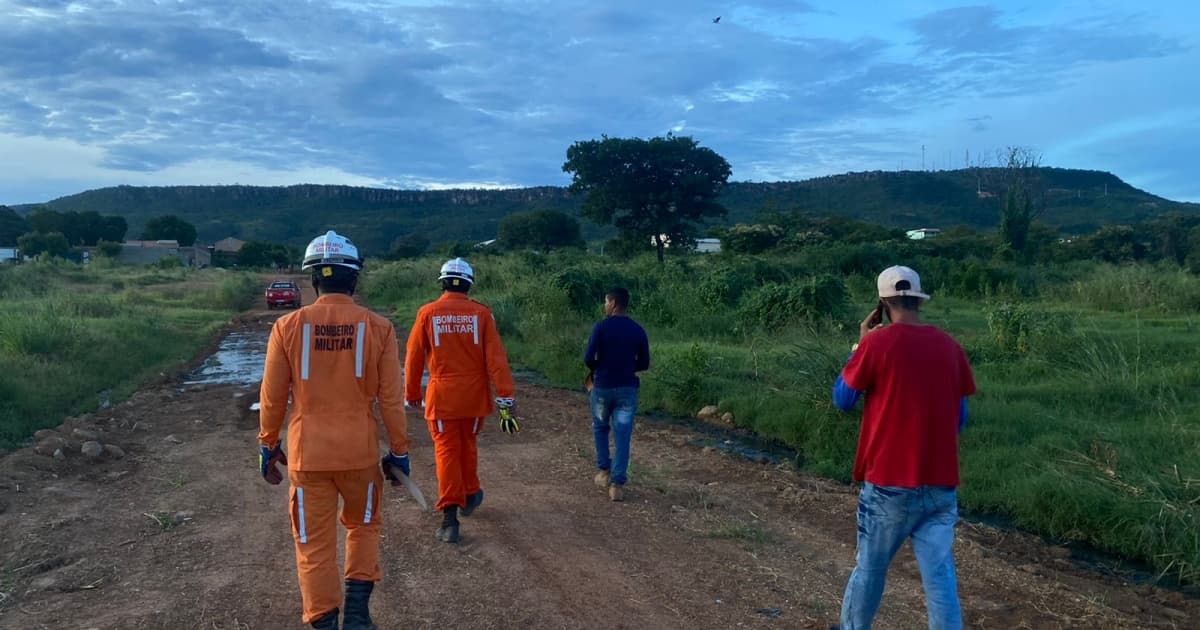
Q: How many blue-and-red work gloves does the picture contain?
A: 2